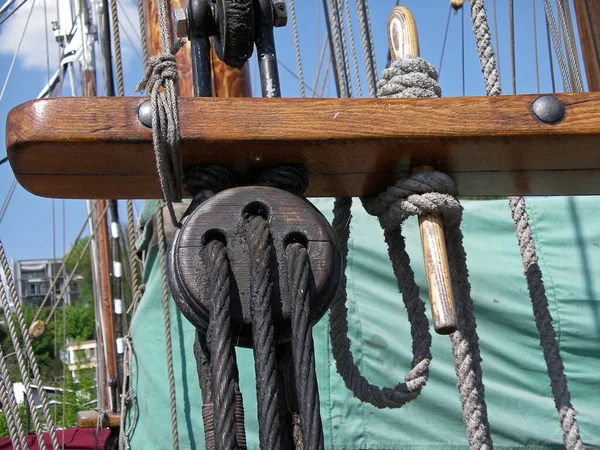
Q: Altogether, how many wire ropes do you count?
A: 3